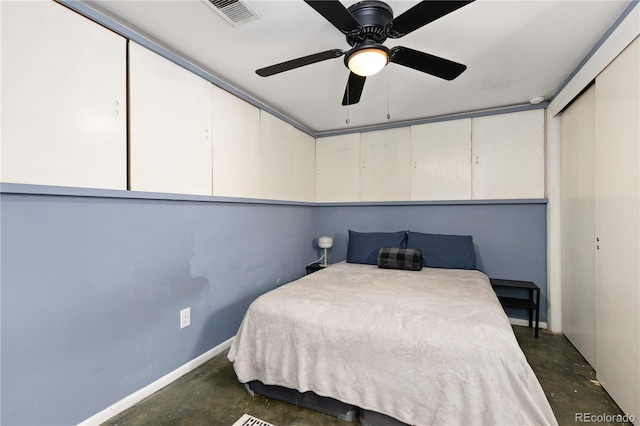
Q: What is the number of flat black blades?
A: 5